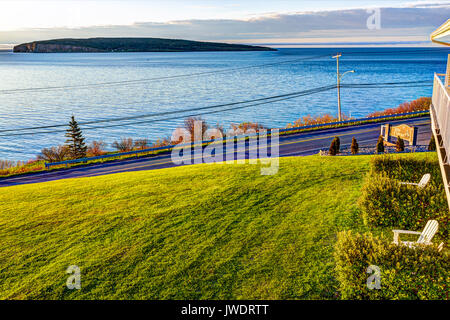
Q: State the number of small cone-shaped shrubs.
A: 5